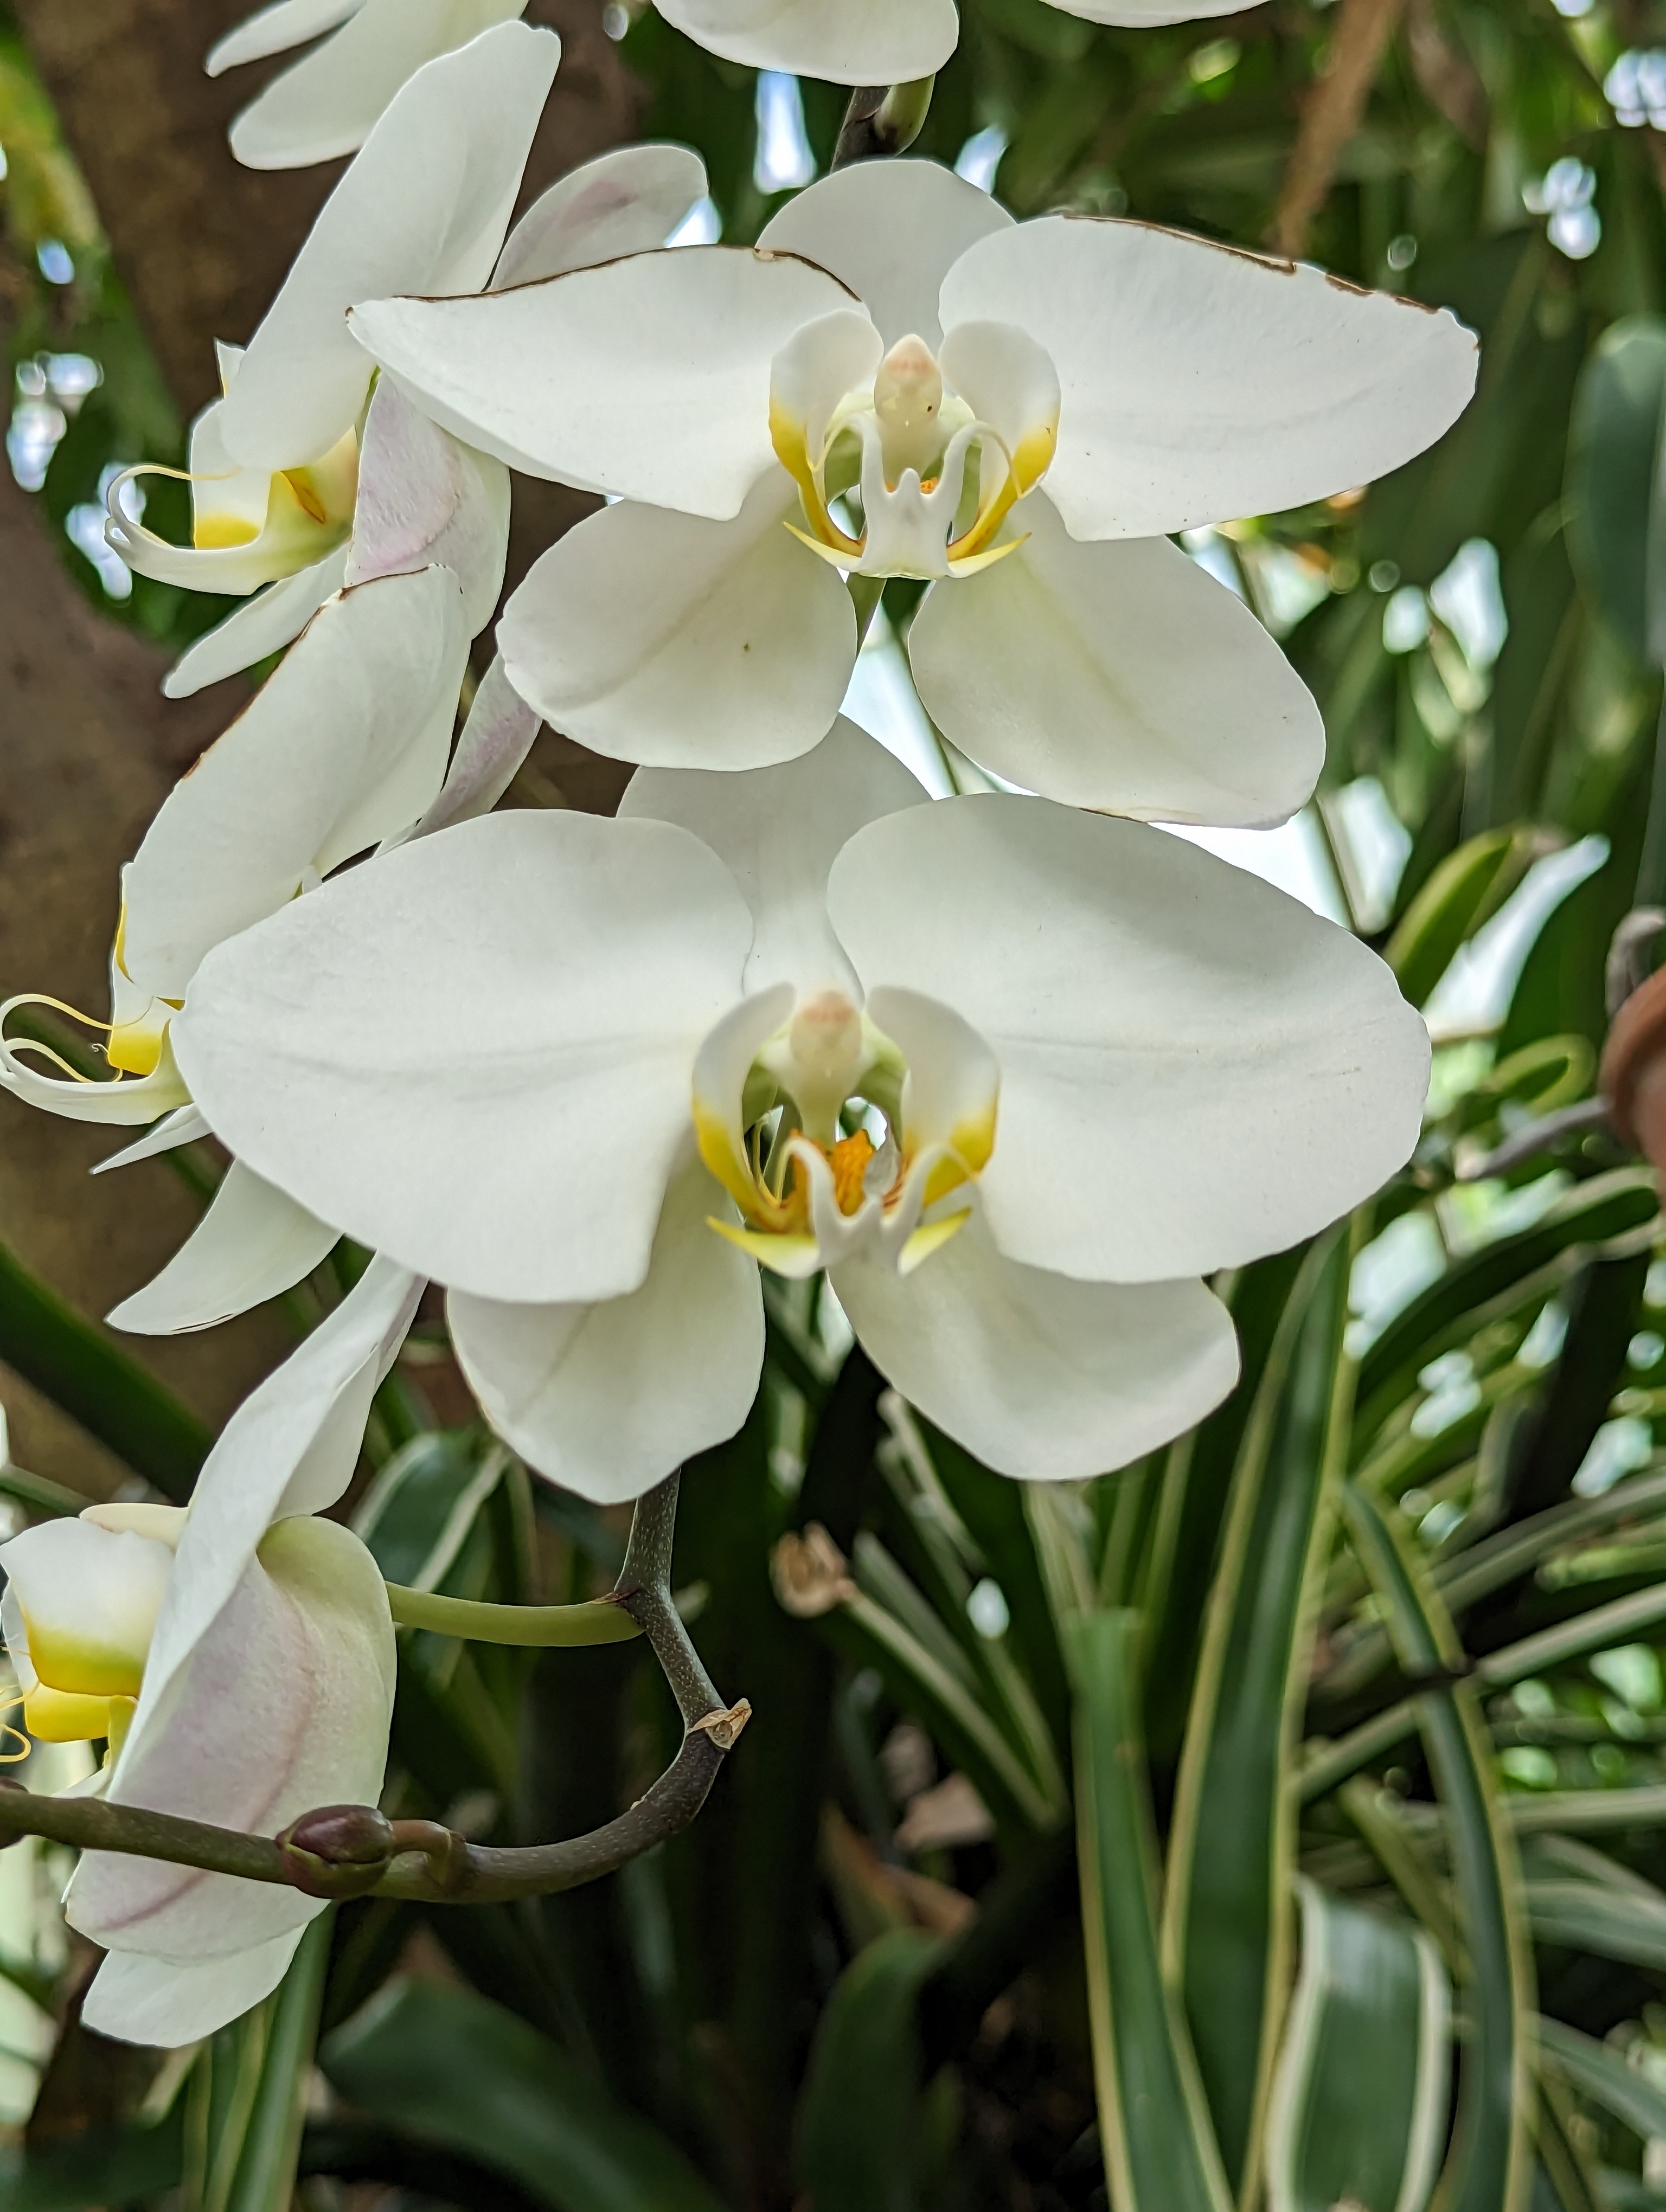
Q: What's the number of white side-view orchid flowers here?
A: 3